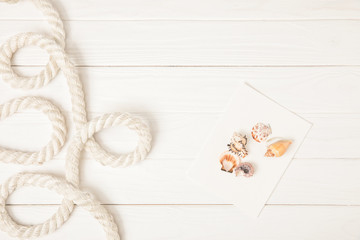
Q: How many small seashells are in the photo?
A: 5